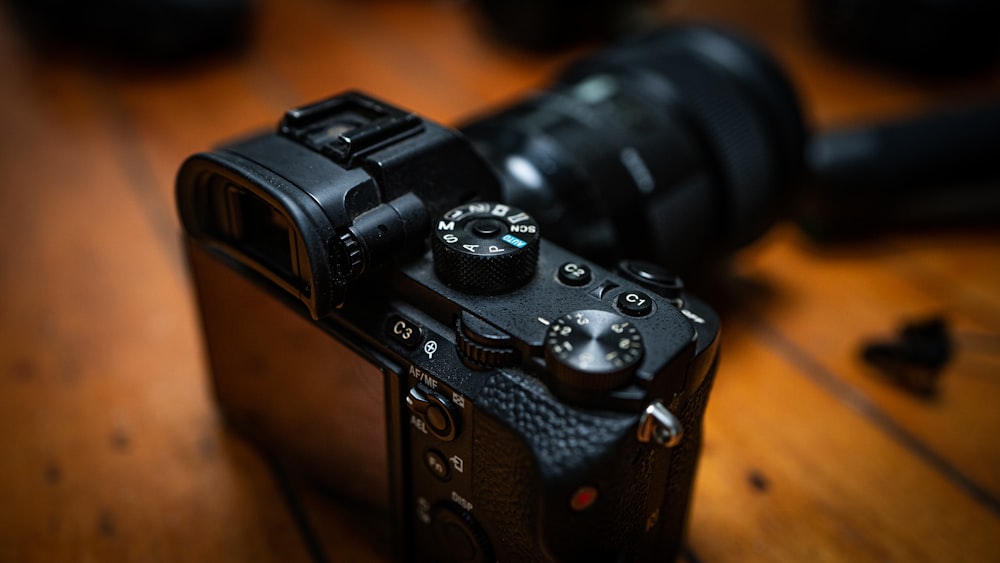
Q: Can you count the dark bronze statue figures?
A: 0